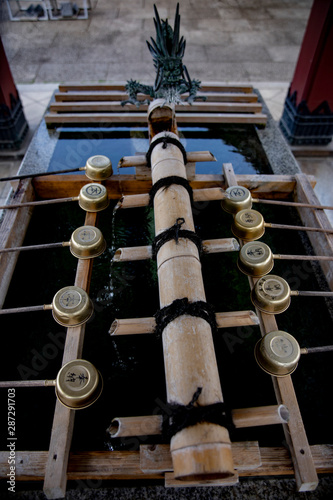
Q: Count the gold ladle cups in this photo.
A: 10